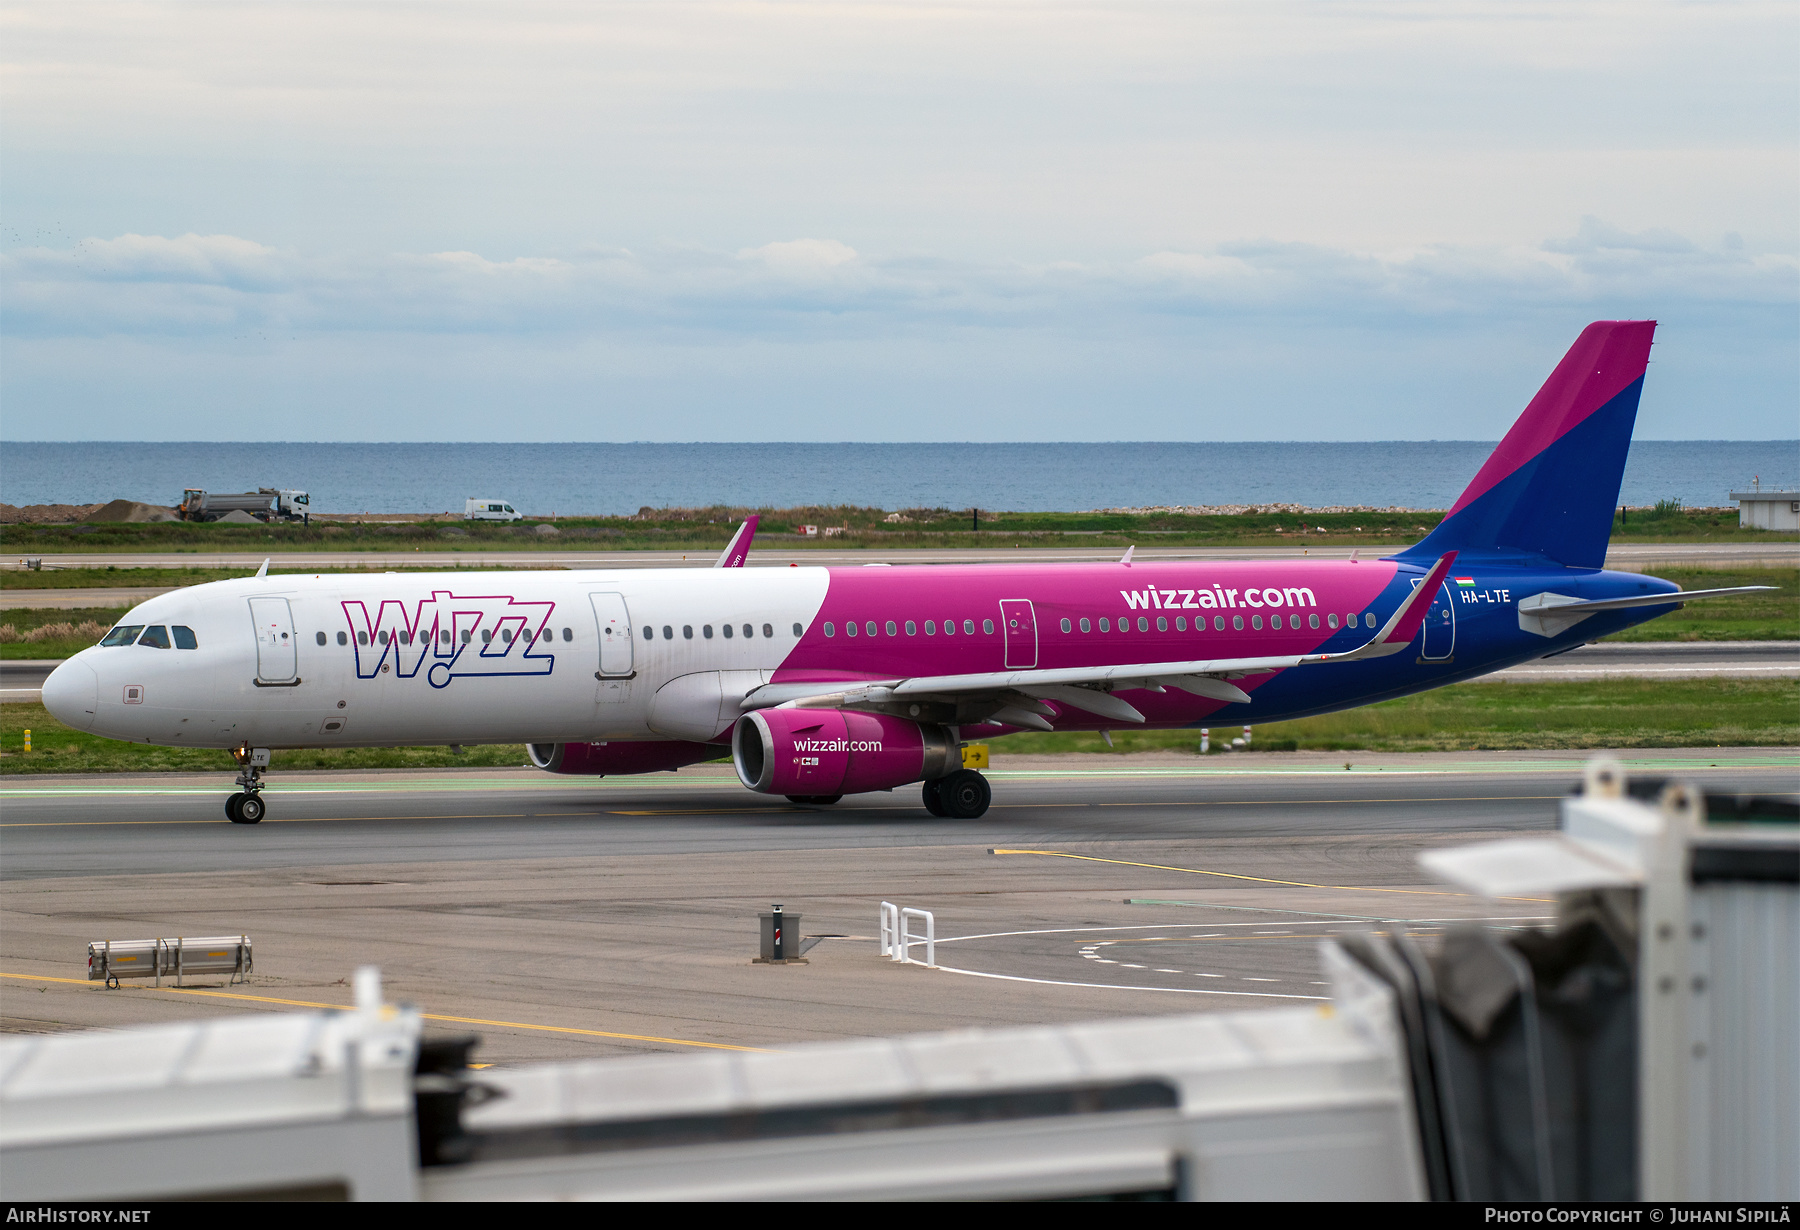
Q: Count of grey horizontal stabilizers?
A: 1